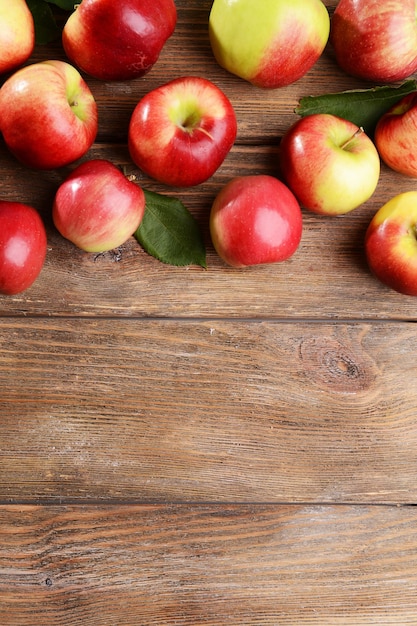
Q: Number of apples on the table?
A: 12